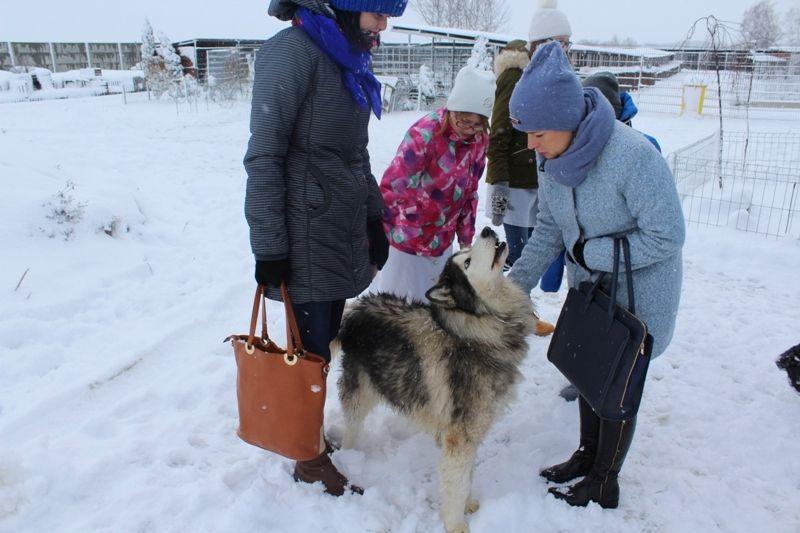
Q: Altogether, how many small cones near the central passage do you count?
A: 0